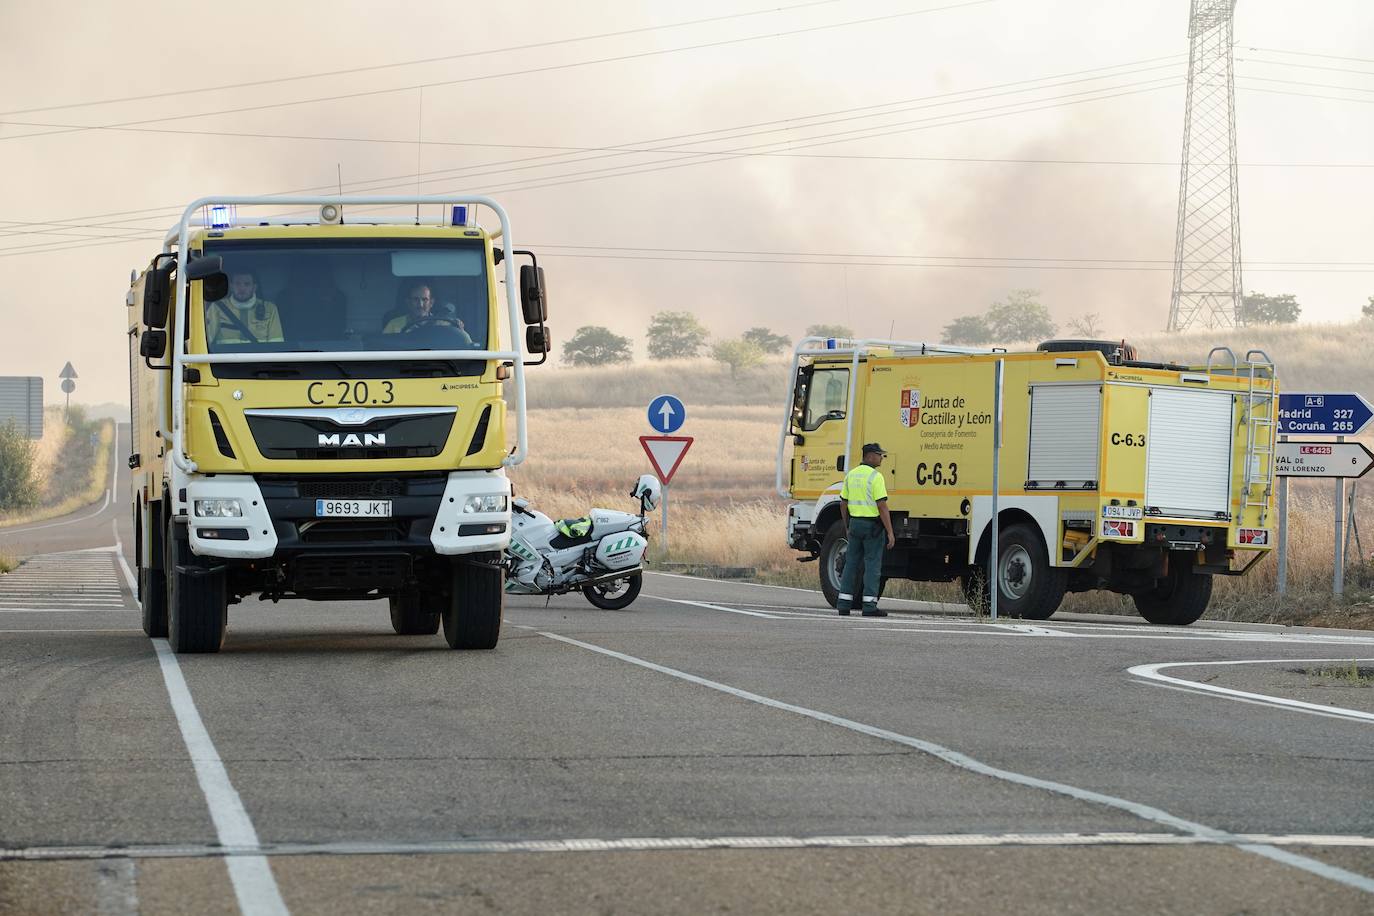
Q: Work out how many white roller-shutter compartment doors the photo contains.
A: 2